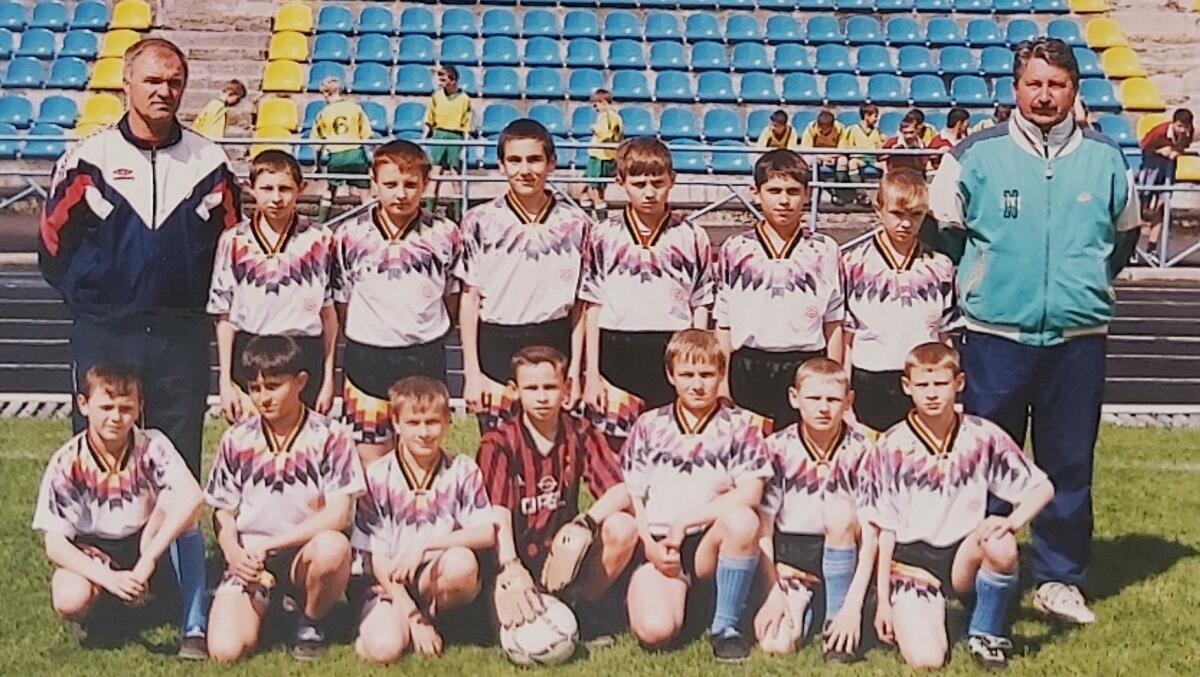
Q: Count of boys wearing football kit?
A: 13